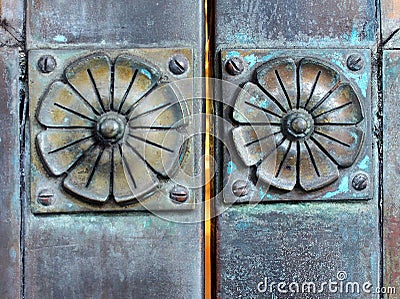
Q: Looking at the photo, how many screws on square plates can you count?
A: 8